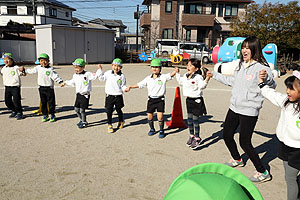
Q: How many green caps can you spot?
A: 6